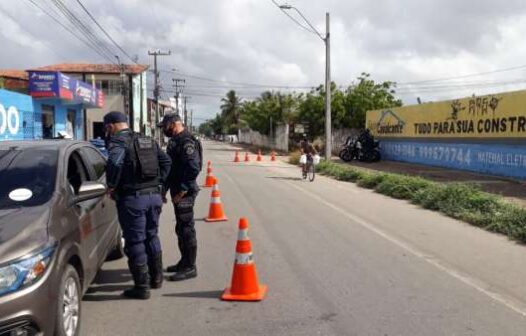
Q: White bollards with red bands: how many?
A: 0